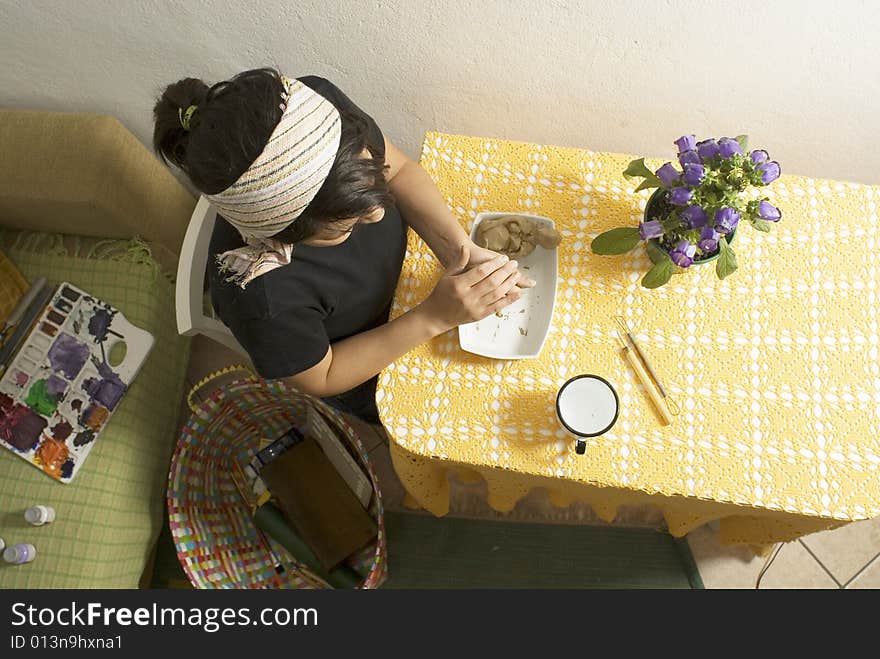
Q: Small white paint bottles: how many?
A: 2